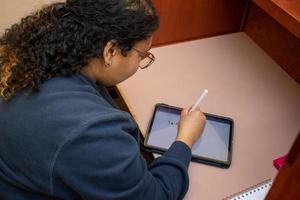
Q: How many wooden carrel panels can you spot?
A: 3